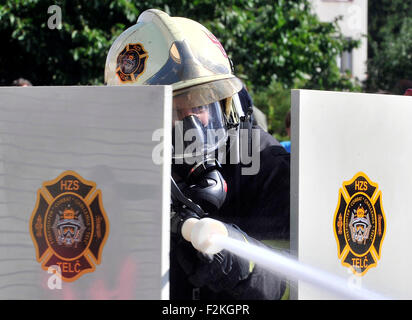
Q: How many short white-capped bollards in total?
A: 0